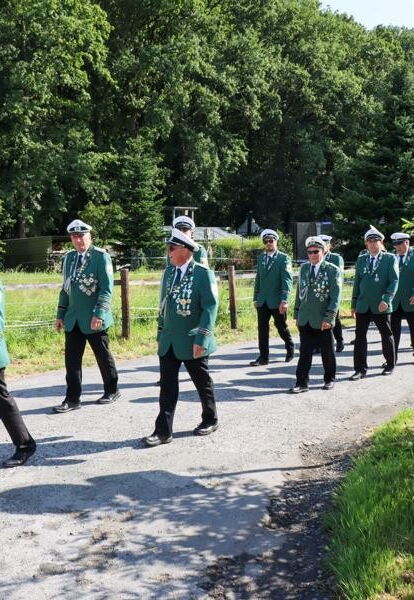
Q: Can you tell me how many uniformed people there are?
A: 9